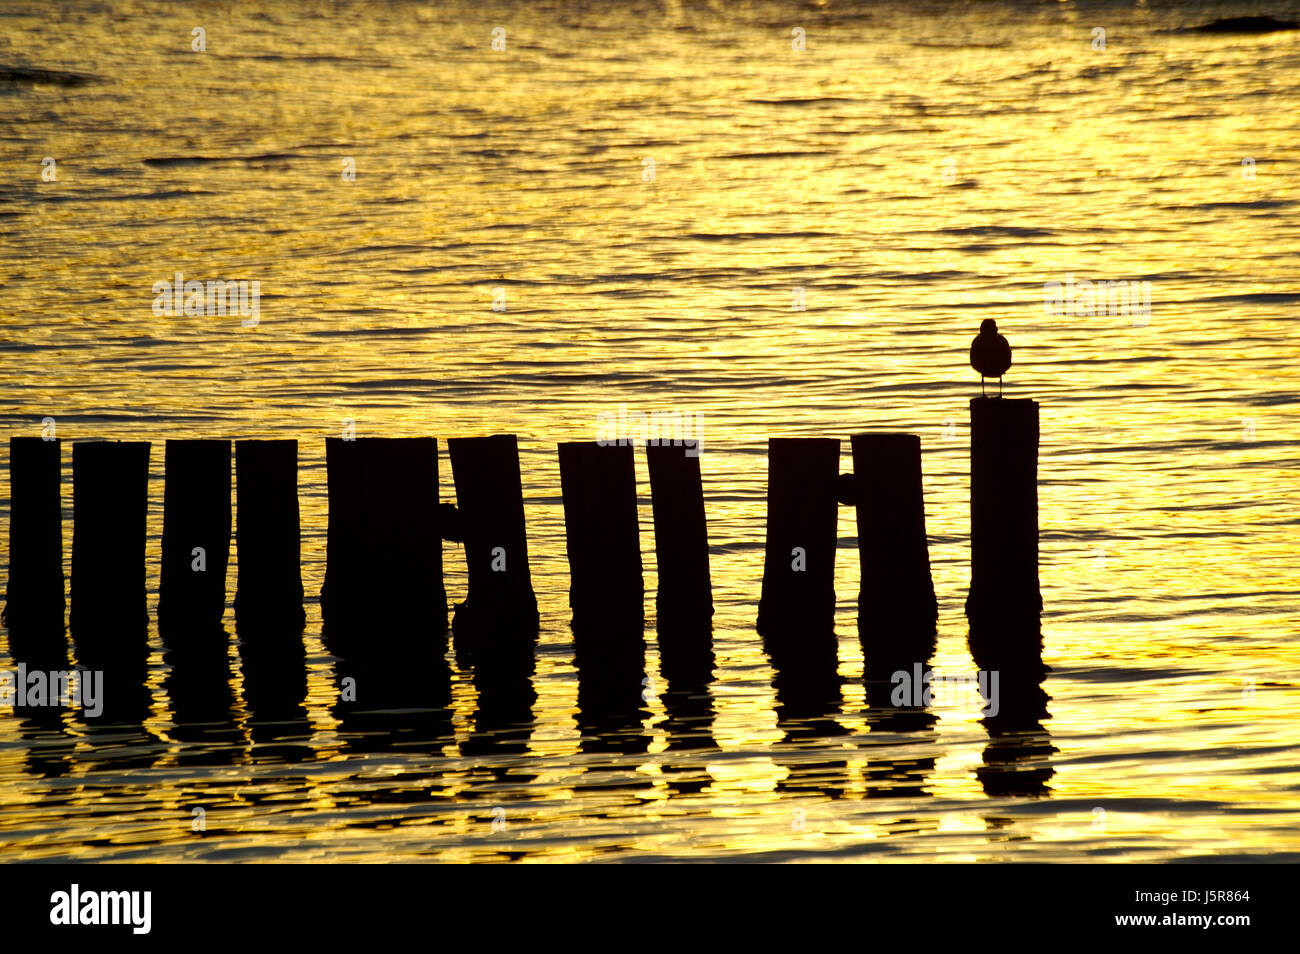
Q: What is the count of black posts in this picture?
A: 11